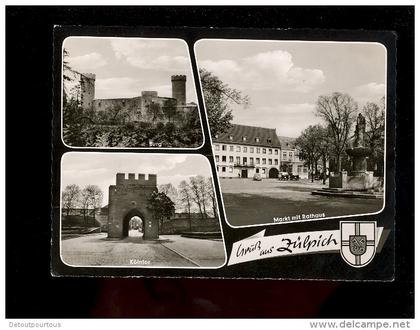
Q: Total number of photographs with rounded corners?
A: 3